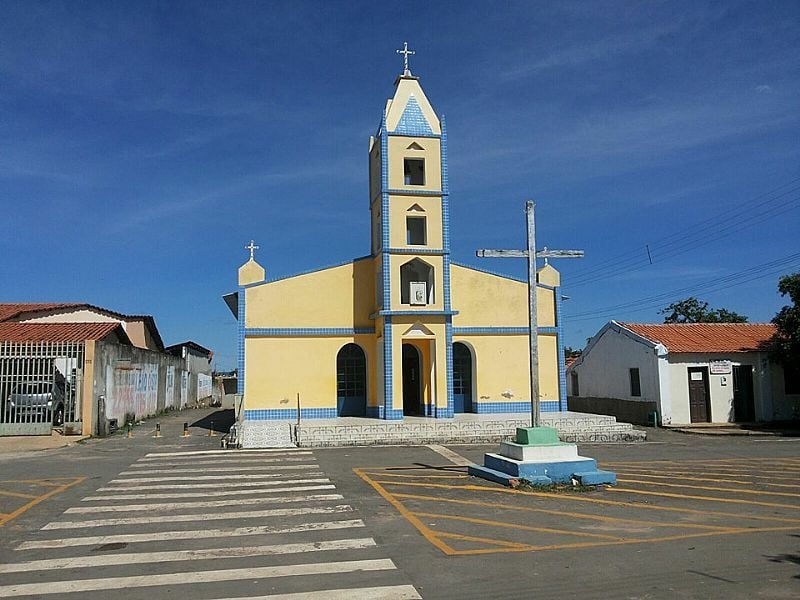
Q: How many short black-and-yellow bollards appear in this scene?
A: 4